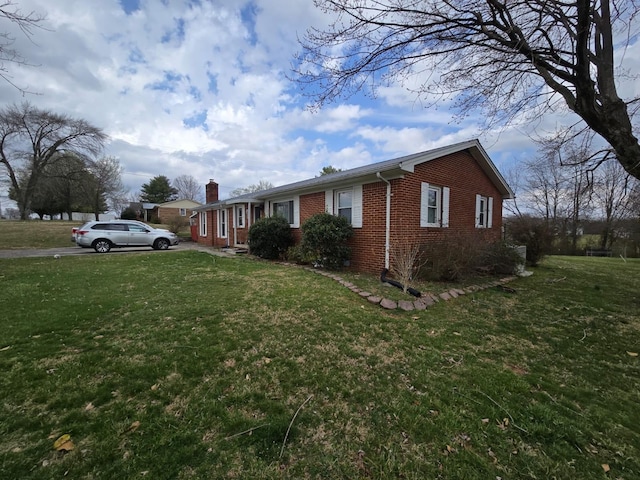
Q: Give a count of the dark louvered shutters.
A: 0